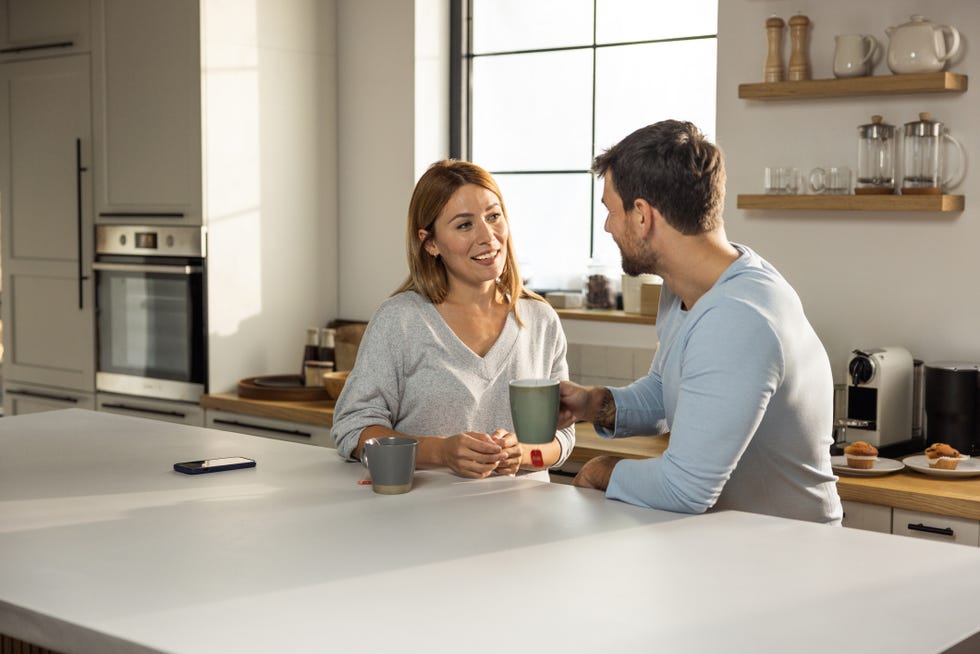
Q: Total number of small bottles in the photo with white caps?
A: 2